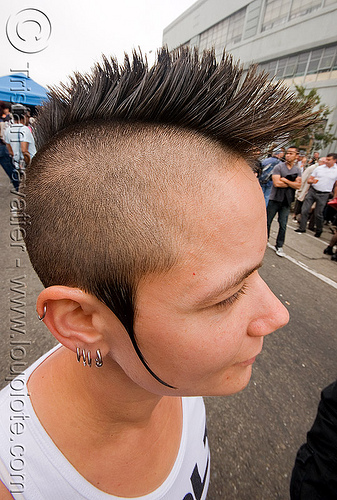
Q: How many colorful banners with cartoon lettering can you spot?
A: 0